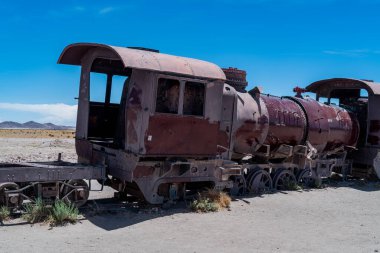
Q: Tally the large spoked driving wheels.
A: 4